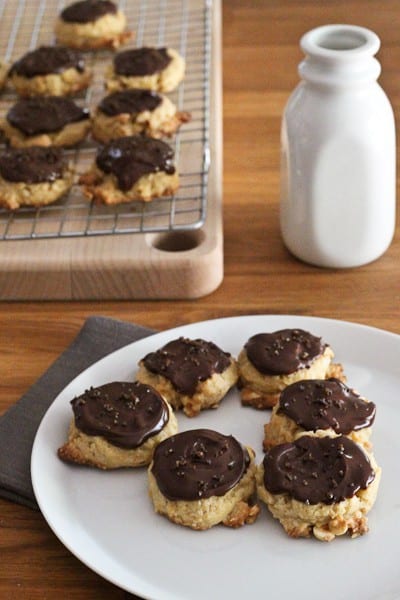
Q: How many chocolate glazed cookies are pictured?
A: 13